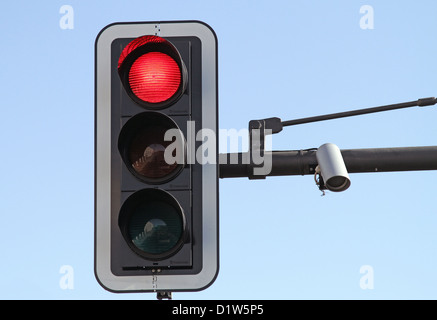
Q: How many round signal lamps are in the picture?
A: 3